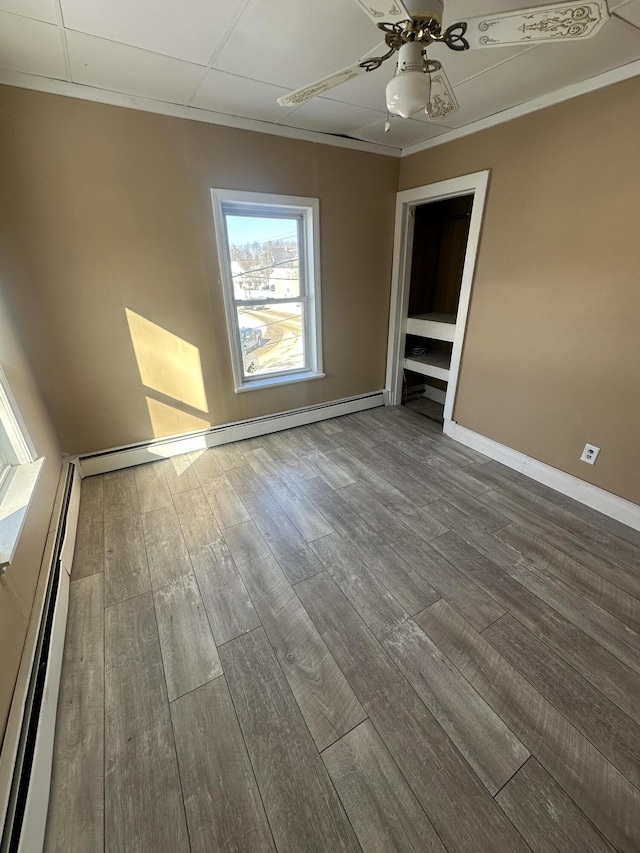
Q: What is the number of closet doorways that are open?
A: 1